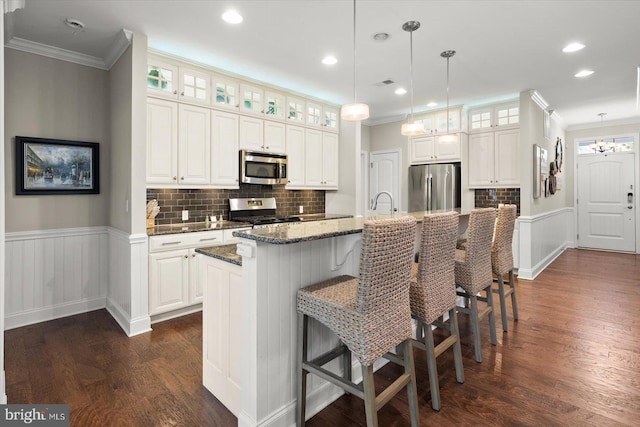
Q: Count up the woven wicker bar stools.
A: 4